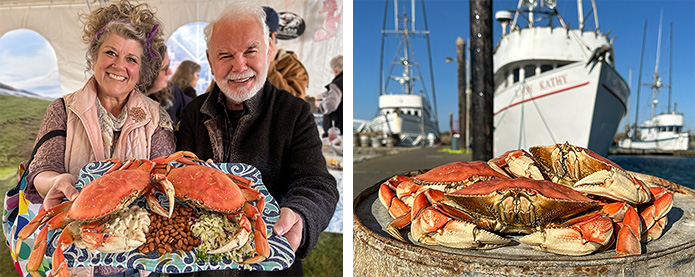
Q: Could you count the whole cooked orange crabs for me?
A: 5